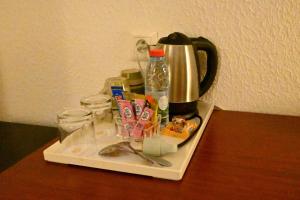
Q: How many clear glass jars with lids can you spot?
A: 2